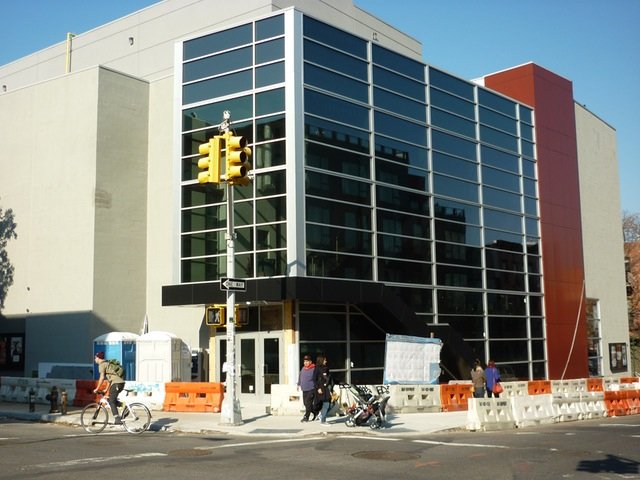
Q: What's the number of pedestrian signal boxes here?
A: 2